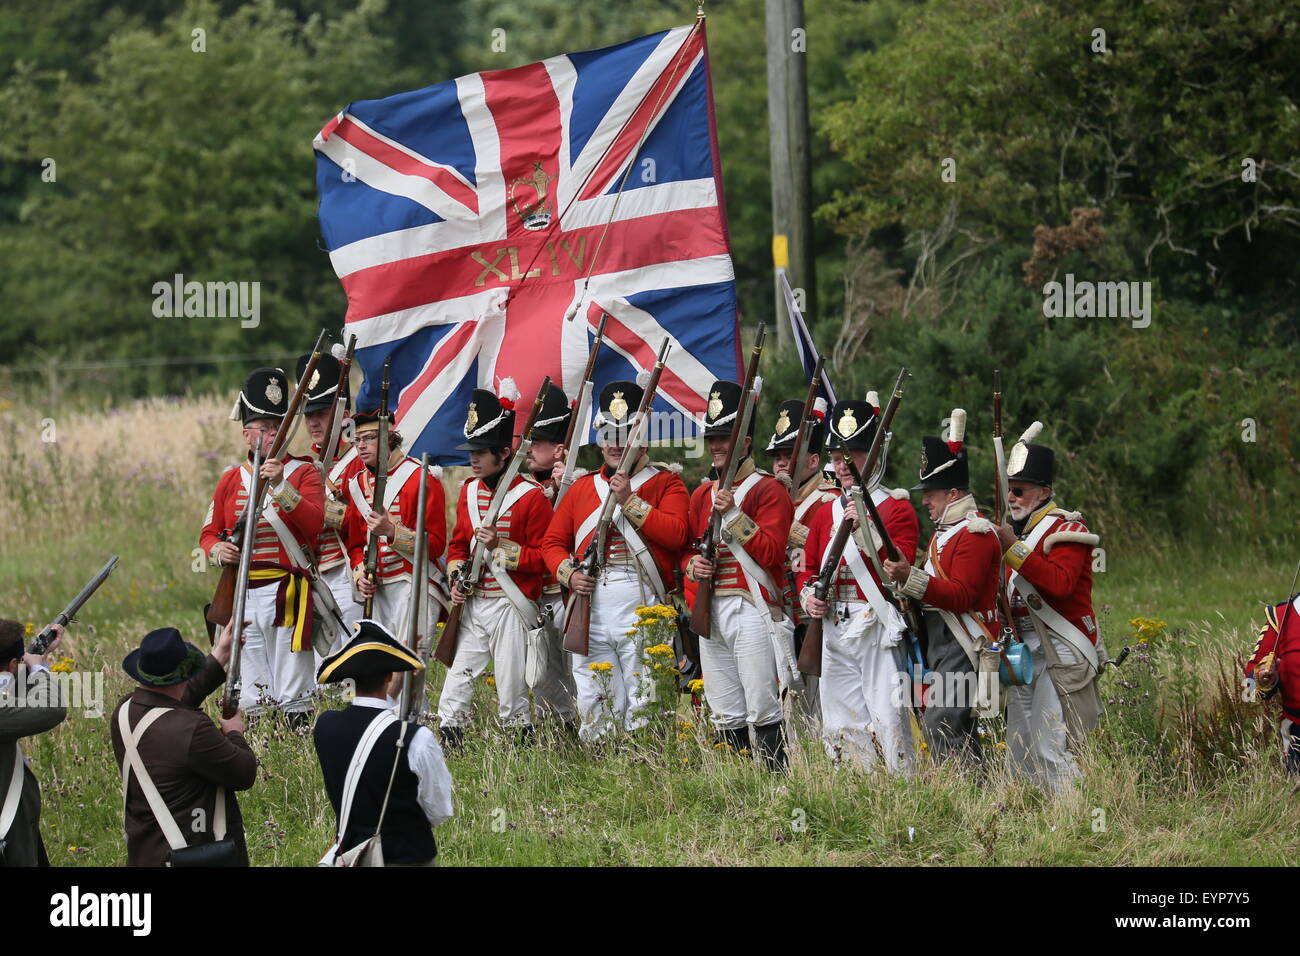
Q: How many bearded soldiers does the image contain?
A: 1